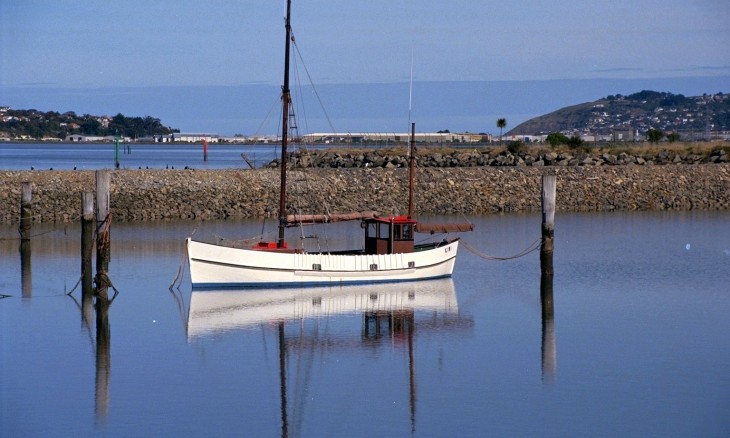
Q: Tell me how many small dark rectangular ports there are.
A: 3